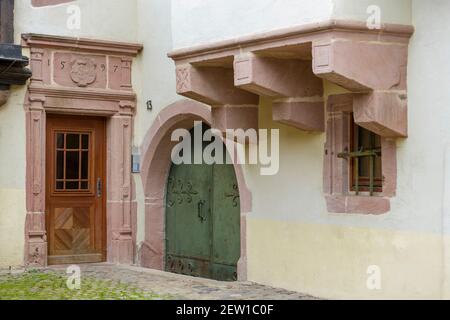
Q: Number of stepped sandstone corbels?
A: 3